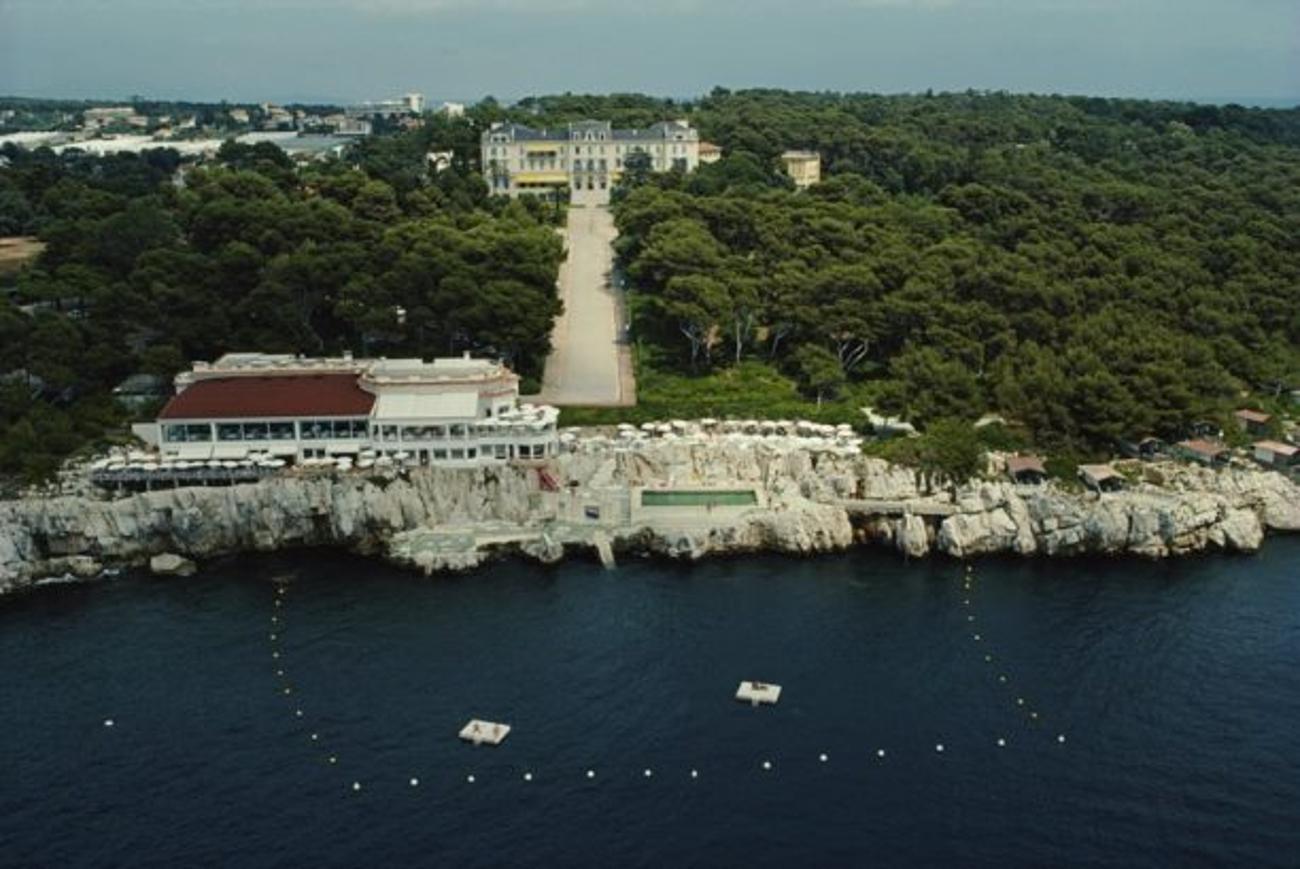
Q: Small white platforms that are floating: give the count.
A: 2